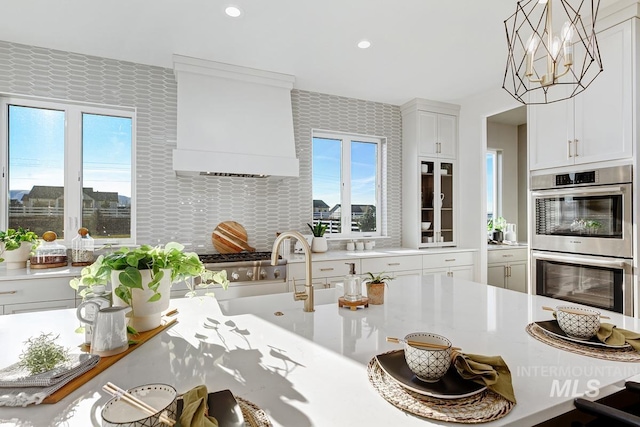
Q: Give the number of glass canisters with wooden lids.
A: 2